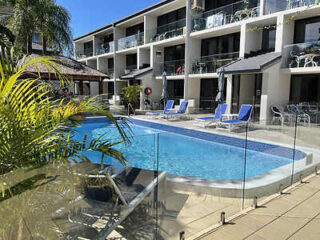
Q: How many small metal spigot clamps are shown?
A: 6